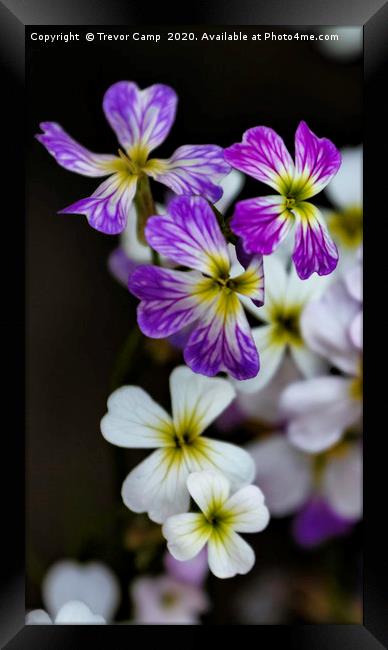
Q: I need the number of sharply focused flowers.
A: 5